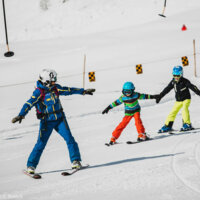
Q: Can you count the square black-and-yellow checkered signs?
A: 3